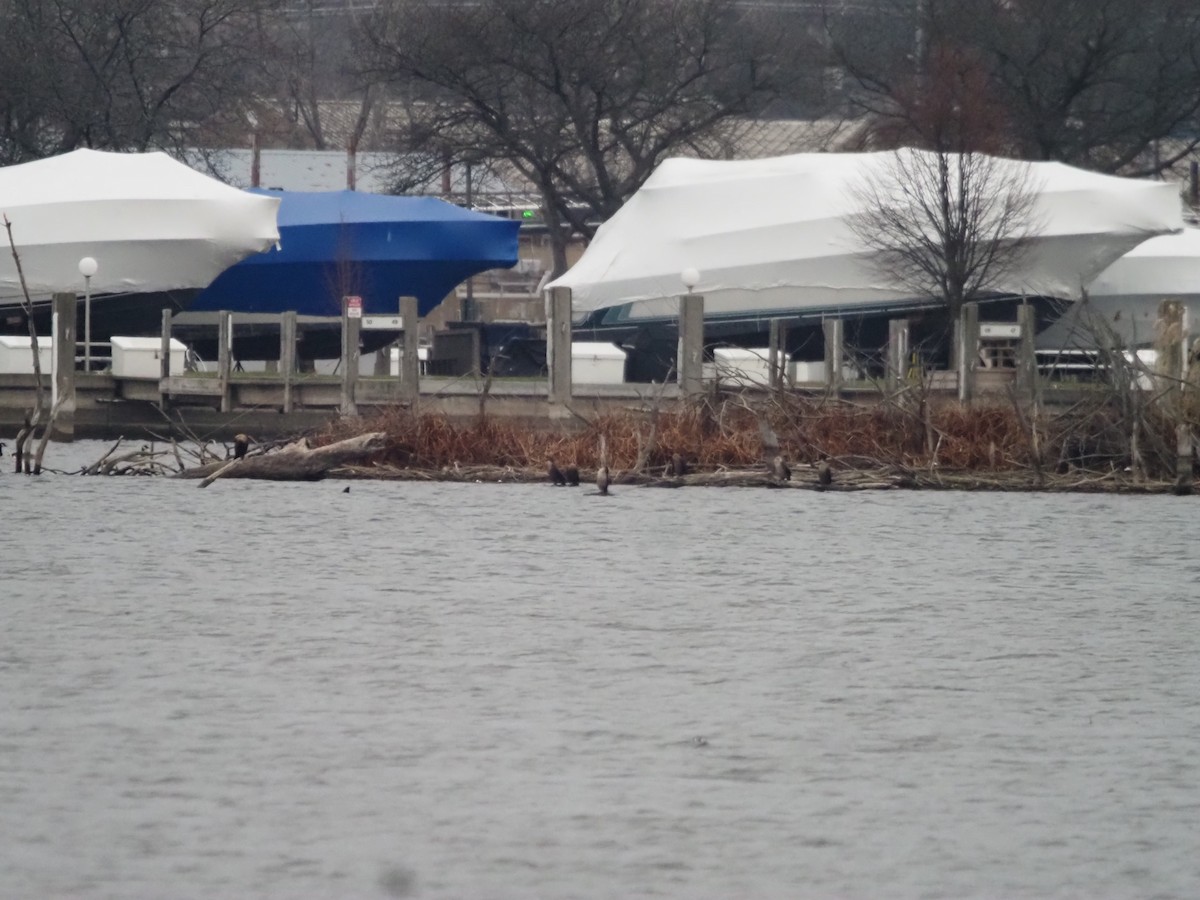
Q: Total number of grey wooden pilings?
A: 14